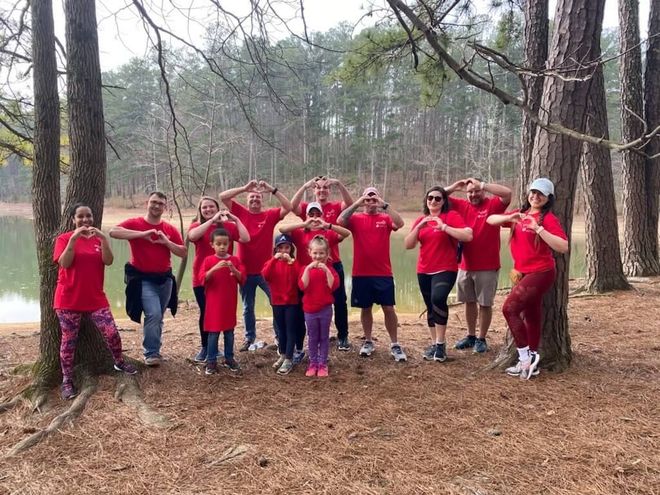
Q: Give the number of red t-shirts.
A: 13